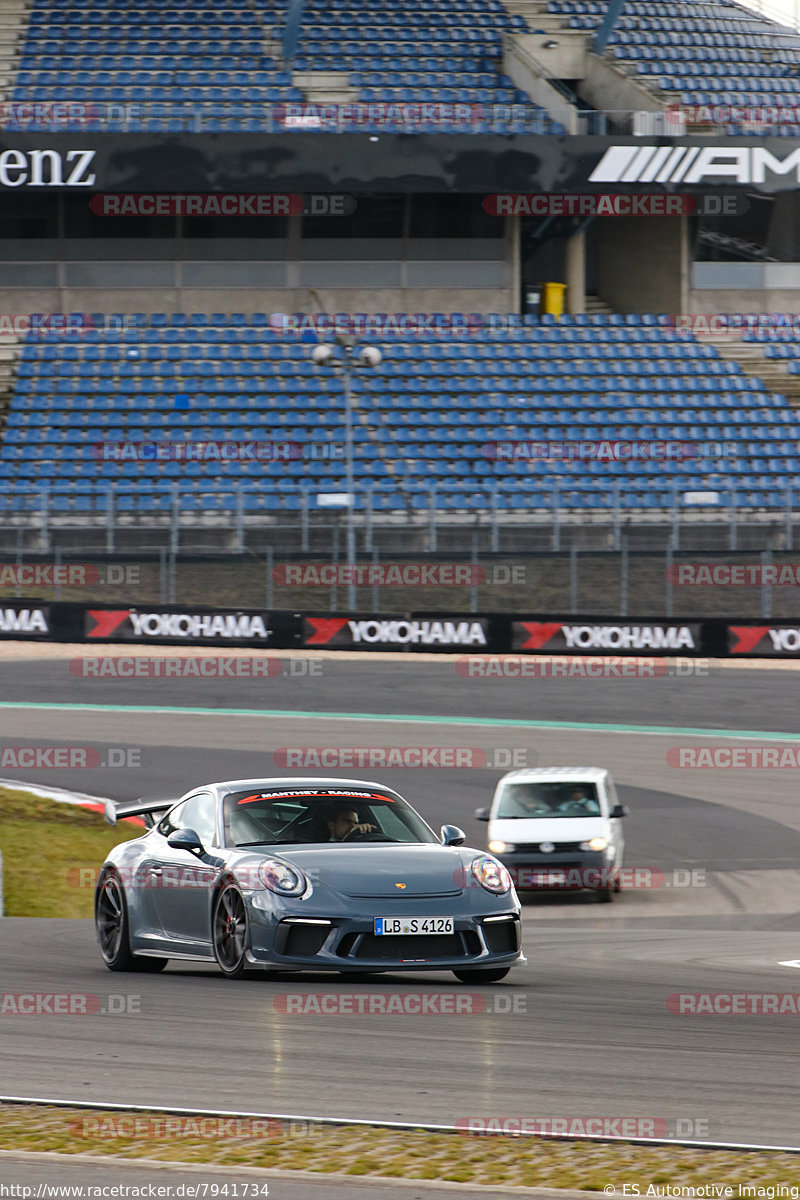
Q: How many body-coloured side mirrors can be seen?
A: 2